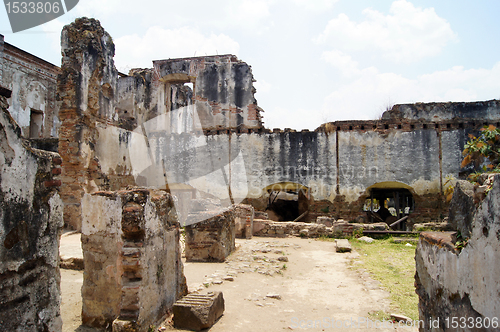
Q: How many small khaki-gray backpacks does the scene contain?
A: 0